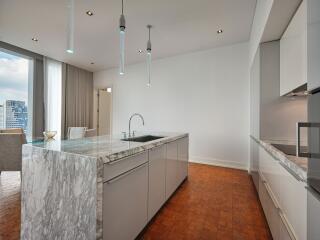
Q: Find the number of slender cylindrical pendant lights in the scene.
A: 3